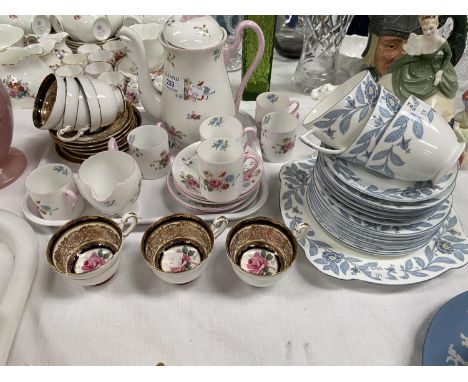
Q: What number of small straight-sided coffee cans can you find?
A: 6